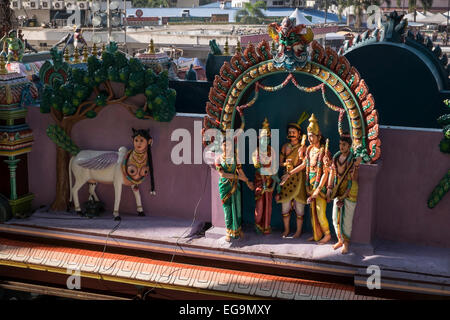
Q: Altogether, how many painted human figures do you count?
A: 5